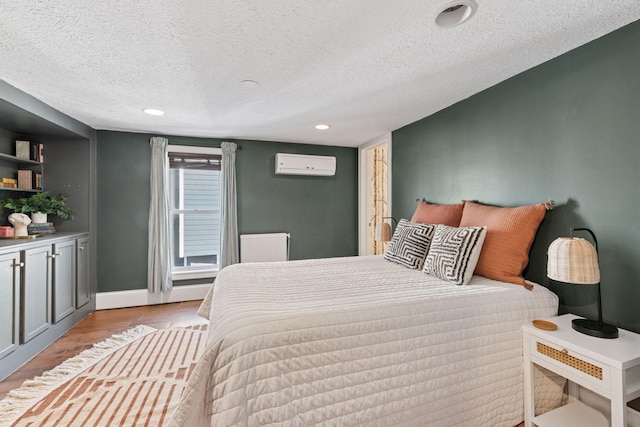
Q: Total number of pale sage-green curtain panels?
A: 2